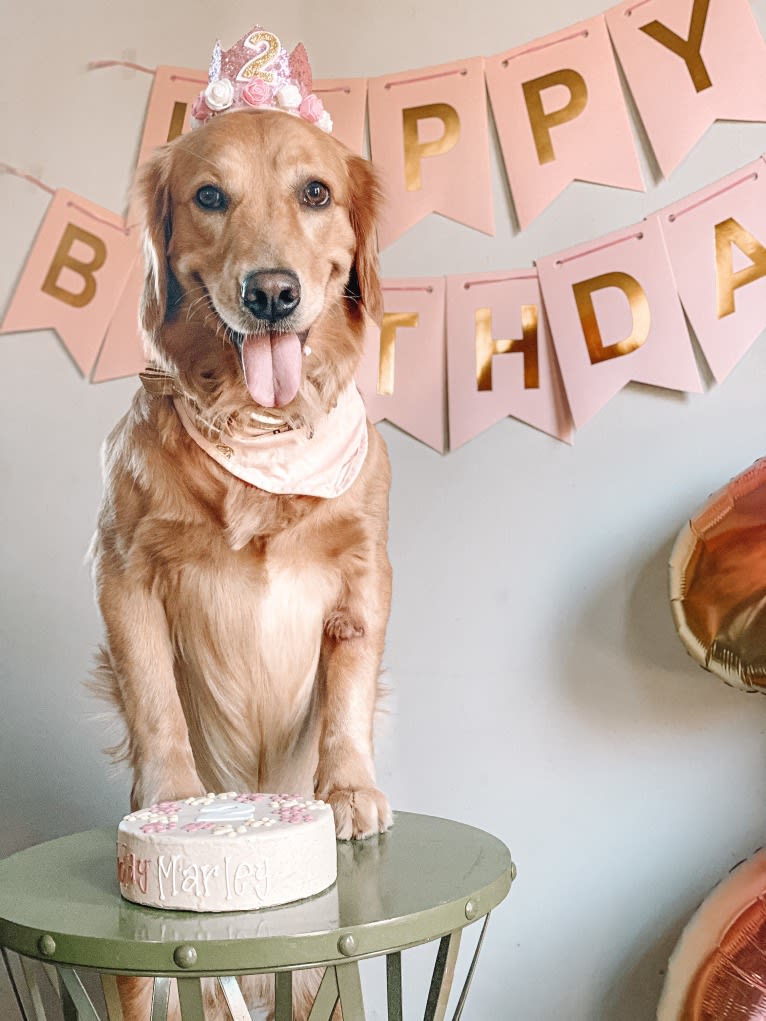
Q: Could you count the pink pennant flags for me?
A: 11